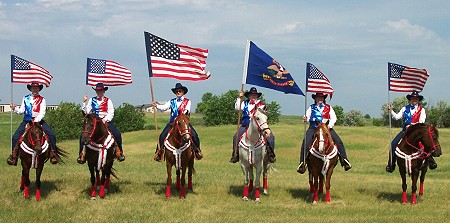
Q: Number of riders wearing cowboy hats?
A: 6